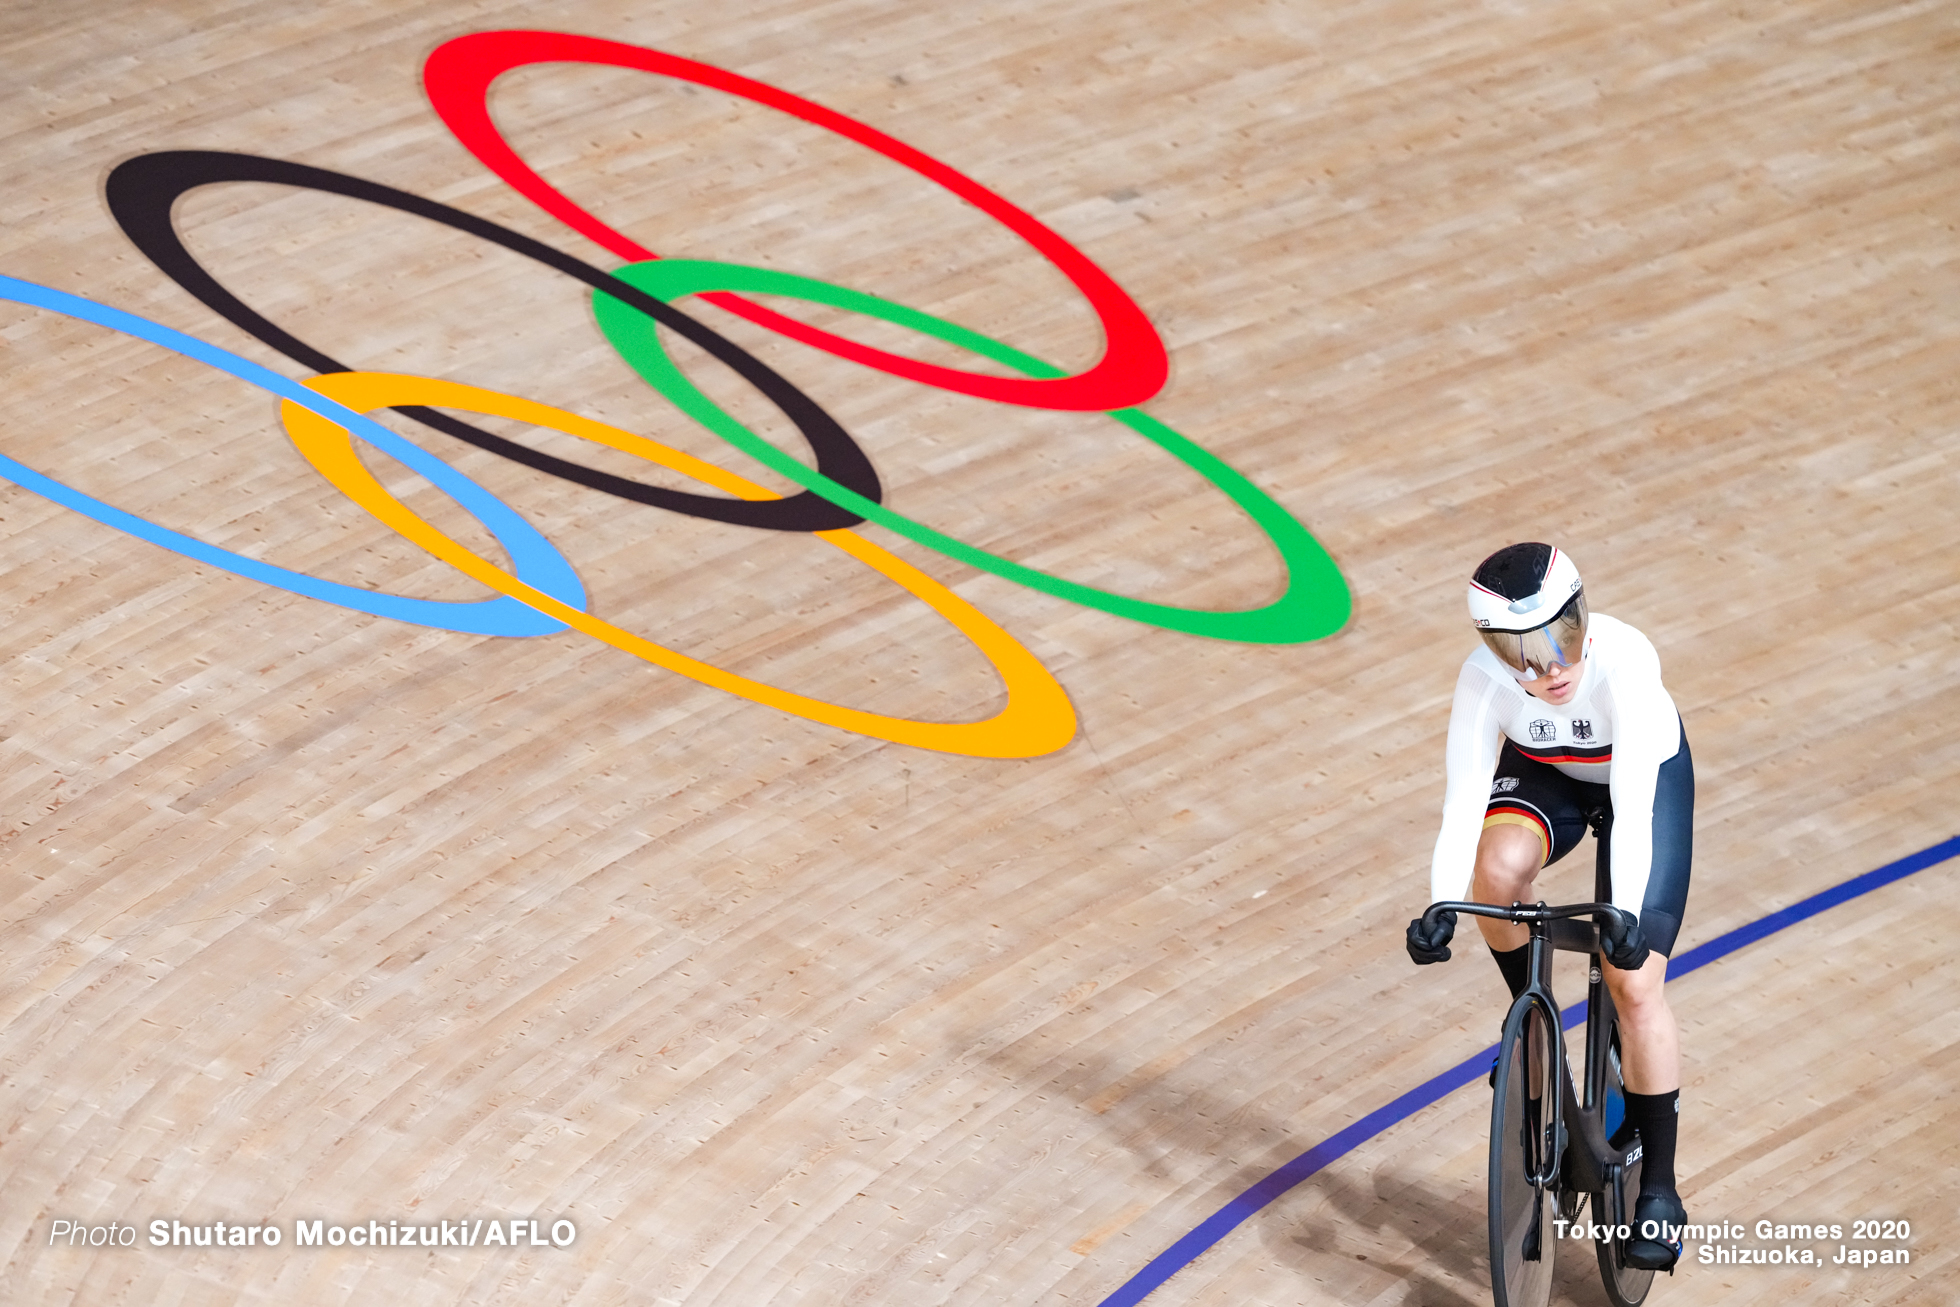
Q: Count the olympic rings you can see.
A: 5